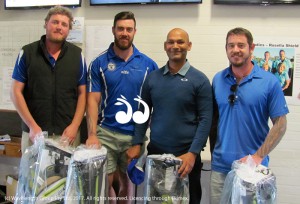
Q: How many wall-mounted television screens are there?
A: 3